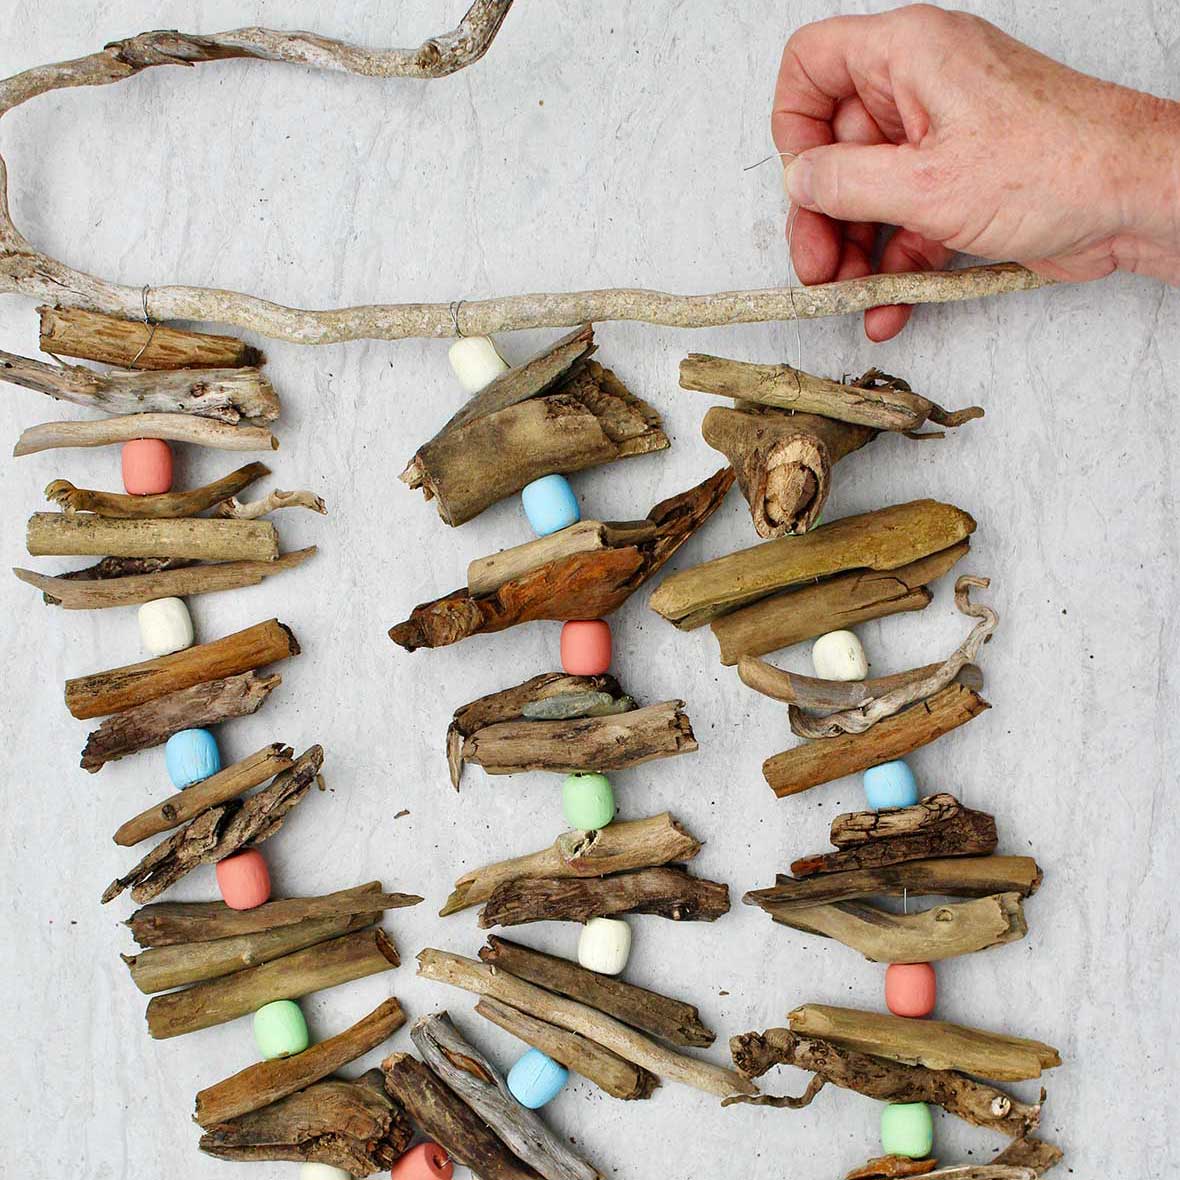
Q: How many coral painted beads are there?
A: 5